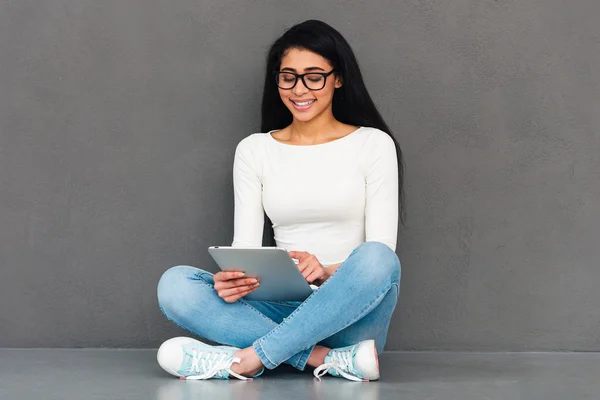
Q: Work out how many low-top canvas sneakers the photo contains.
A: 2